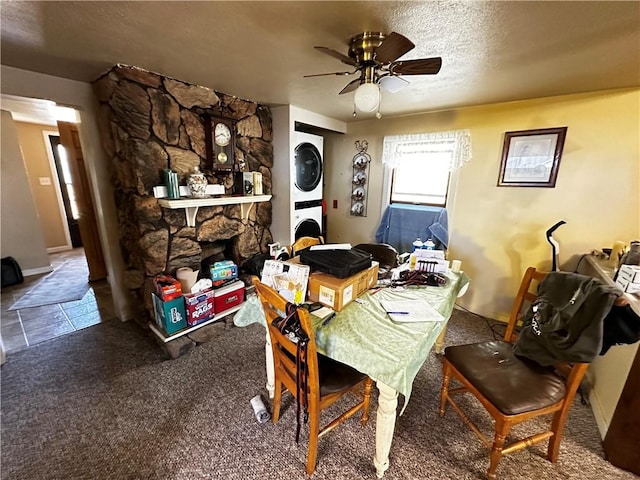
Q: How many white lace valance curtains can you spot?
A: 1